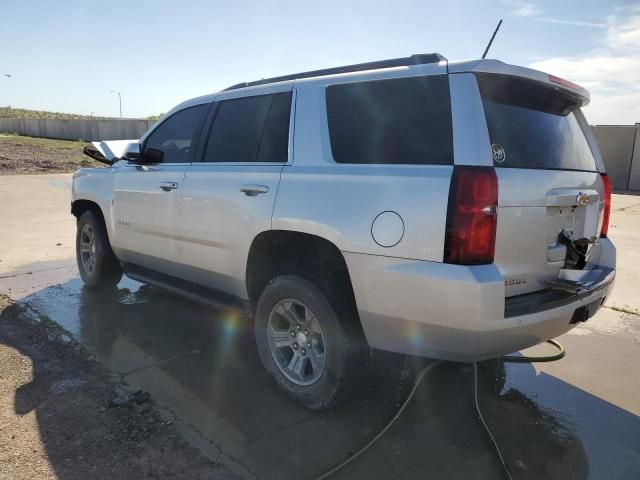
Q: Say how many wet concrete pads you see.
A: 1